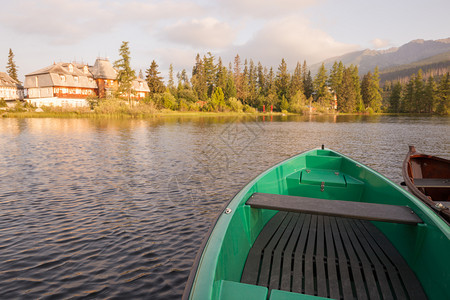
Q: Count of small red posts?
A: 2